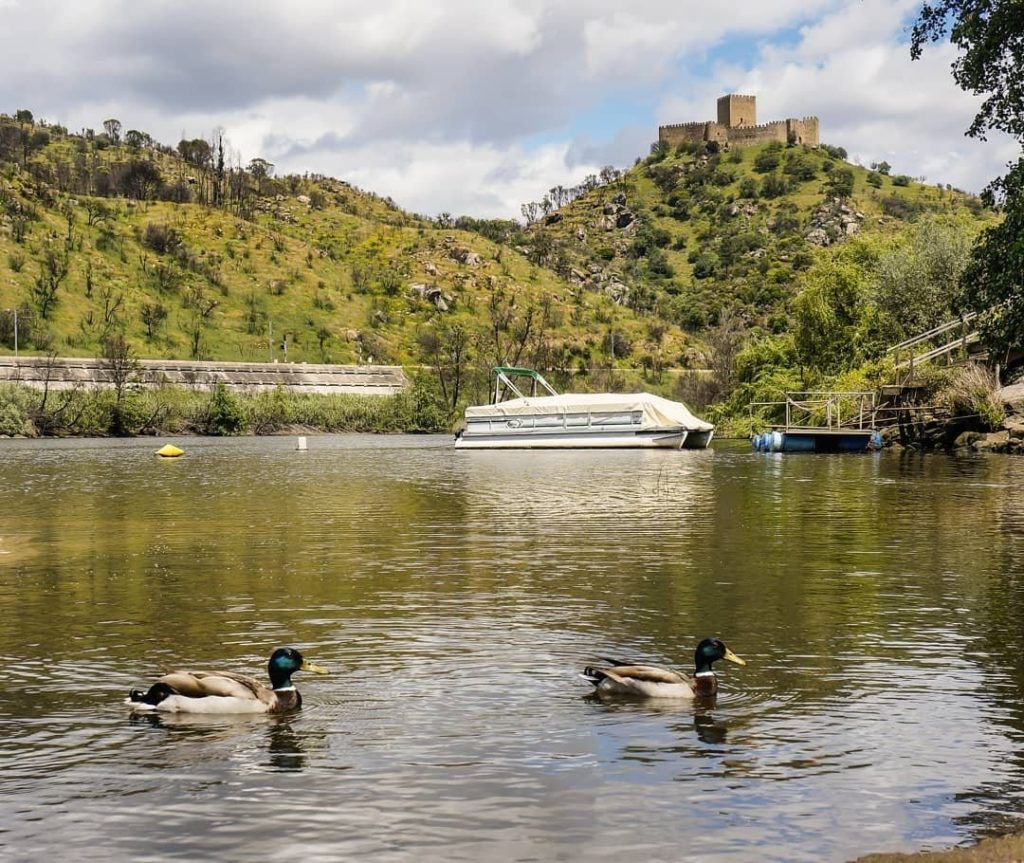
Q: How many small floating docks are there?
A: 1